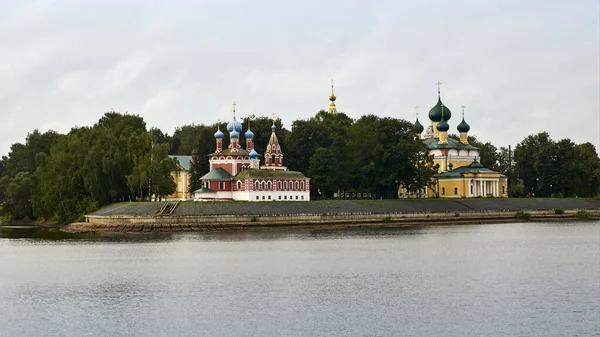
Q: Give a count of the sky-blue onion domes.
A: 6